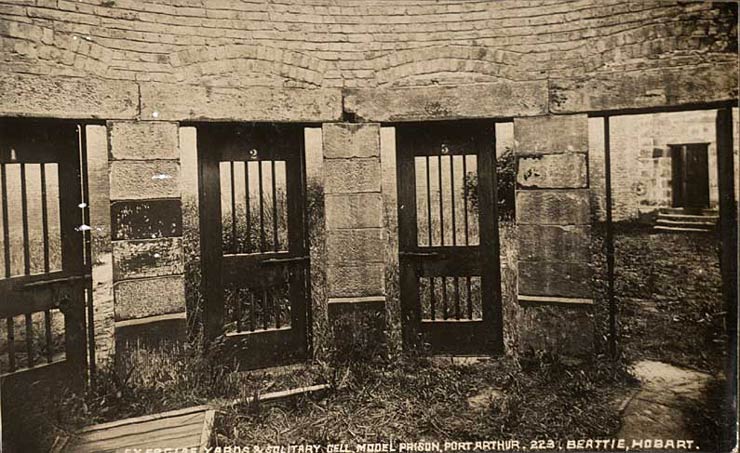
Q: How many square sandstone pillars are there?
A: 3